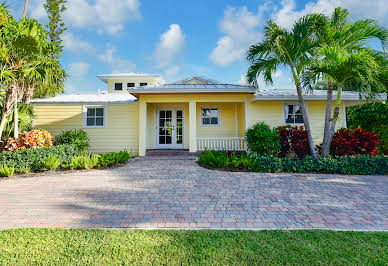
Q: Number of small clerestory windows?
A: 3